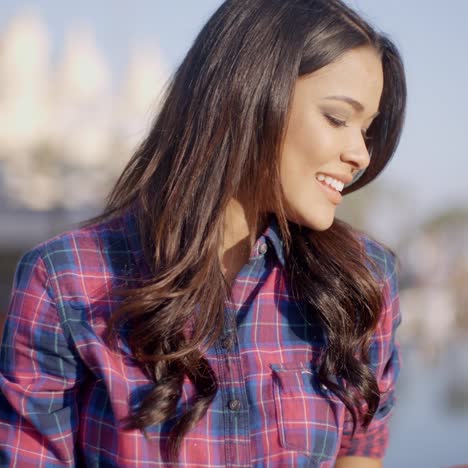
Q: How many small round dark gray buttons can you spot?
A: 3